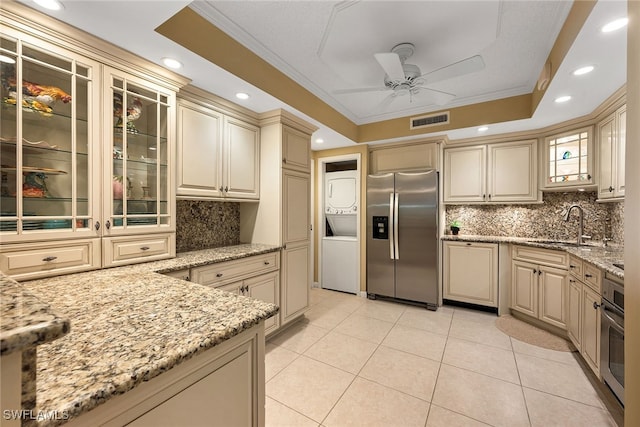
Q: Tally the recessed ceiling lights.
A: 8